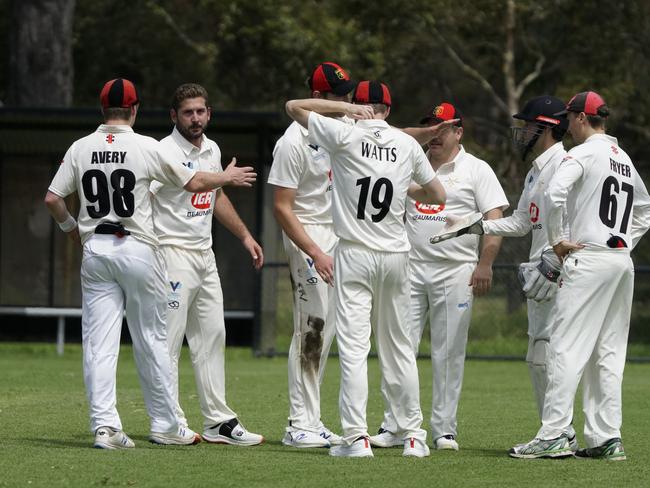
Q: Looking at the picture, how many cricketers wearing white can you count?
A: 7